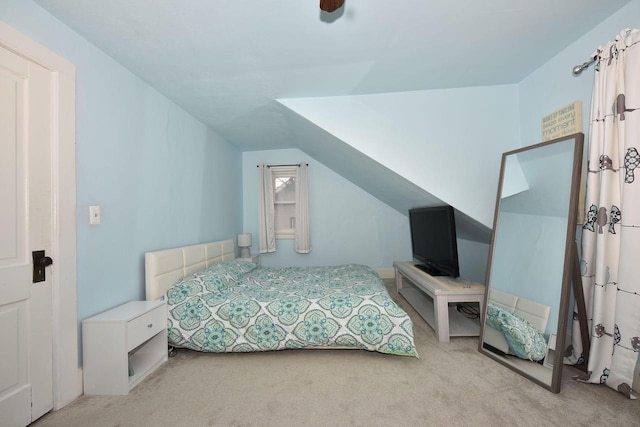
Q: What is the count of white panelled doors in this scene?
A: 1